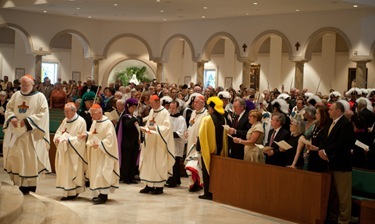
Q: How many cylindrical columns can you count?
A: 7